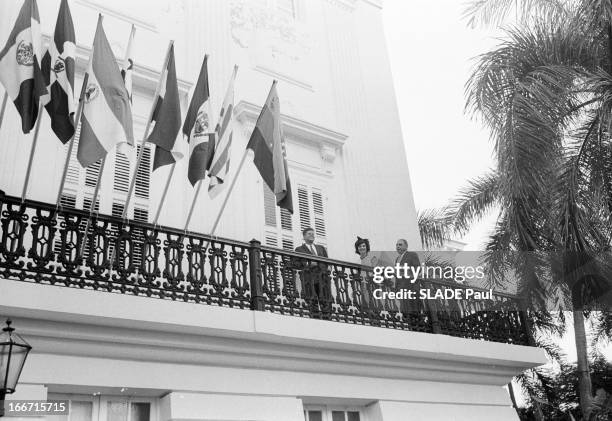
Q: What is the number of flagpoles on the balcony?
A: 8